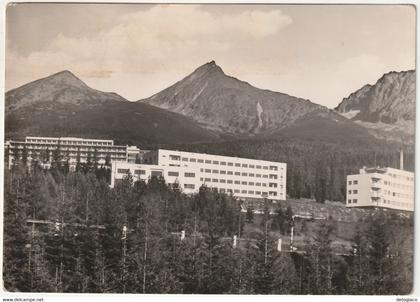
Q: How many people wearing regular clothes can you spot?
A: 0